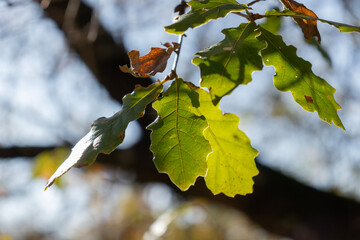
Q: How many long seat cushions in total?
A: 0